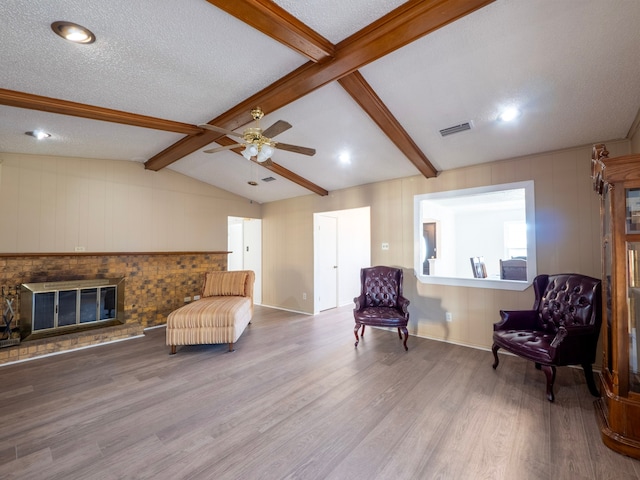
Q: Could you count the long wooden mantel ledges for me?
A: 1